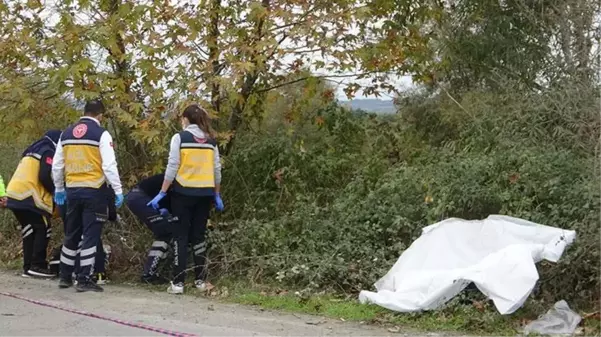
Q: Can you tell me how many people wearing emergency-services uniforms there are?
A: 4